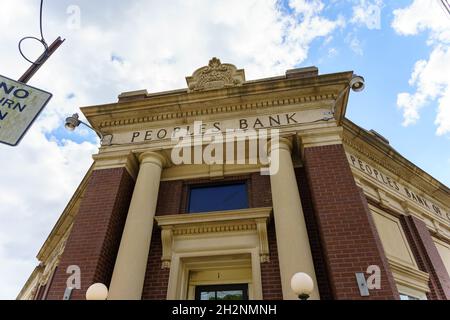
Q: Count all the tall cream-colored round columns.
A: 2